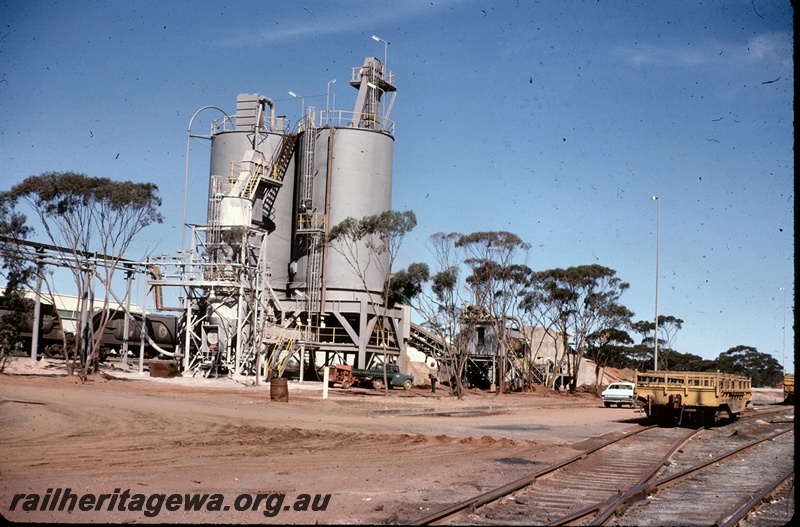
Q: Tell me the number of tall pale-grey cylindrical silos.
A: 2